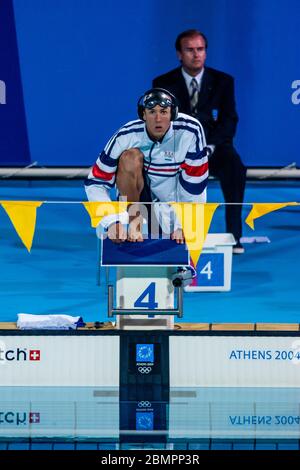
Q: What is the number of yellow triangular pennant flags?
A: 4